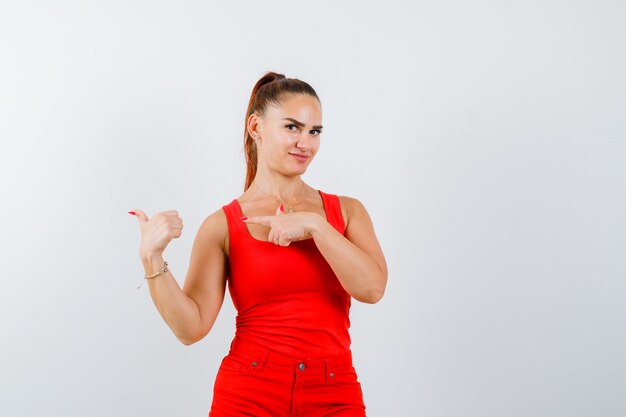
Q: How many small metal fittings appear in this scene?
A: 3